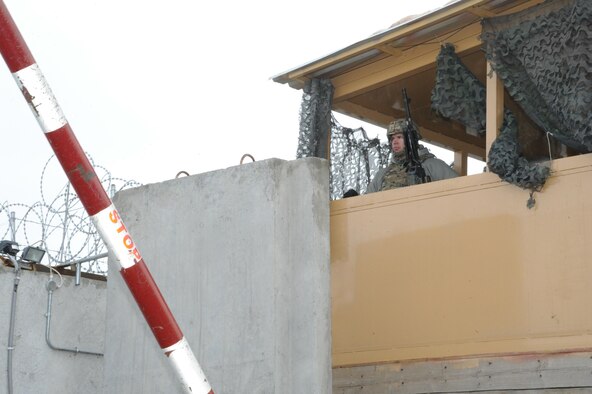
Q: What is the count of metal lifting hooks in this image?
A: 2